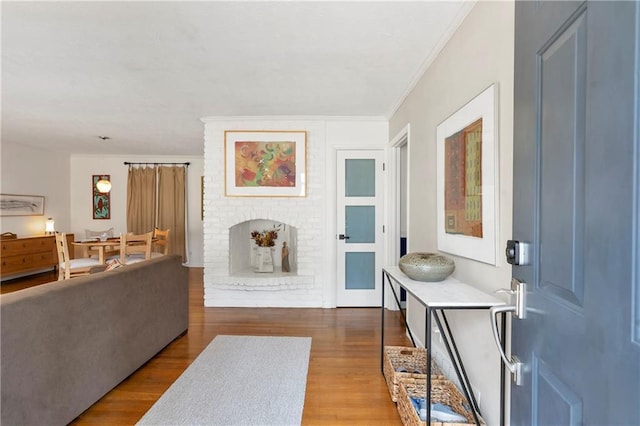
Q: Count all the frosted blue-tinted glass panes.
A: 3